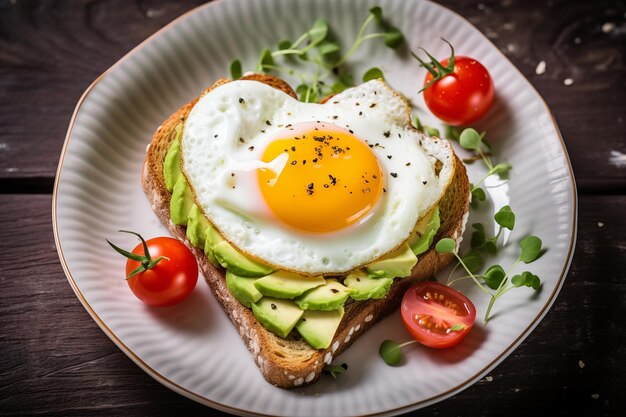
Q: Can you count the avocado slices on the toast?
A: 13